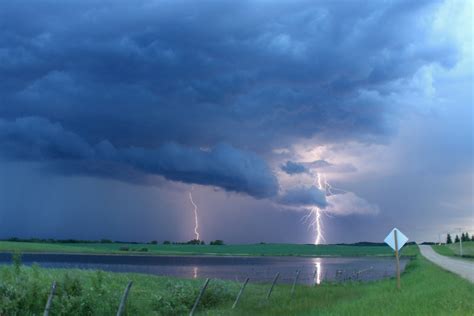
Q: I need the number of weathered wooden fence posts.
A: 6